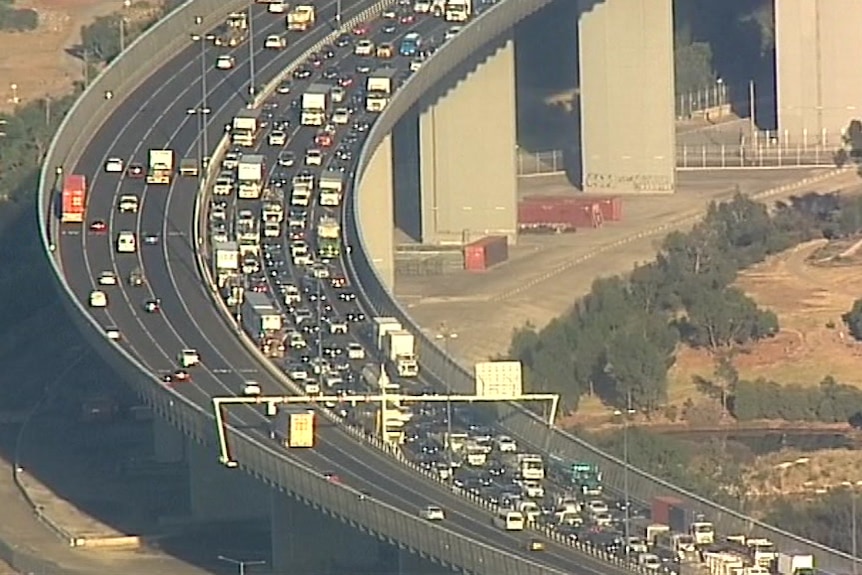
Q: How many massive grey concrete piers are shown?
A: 4